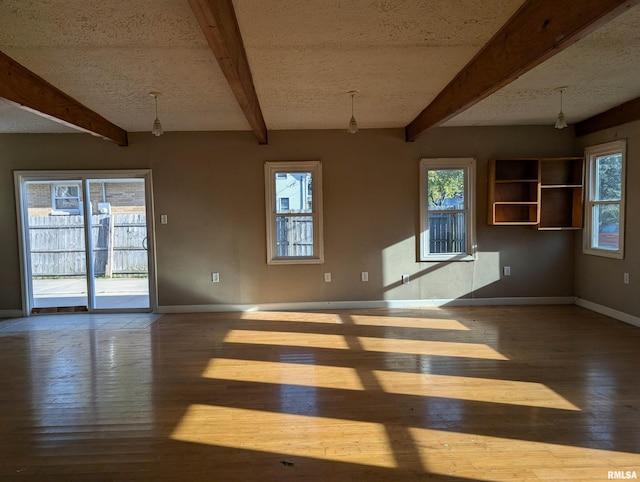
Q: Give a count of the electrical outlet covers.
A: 6